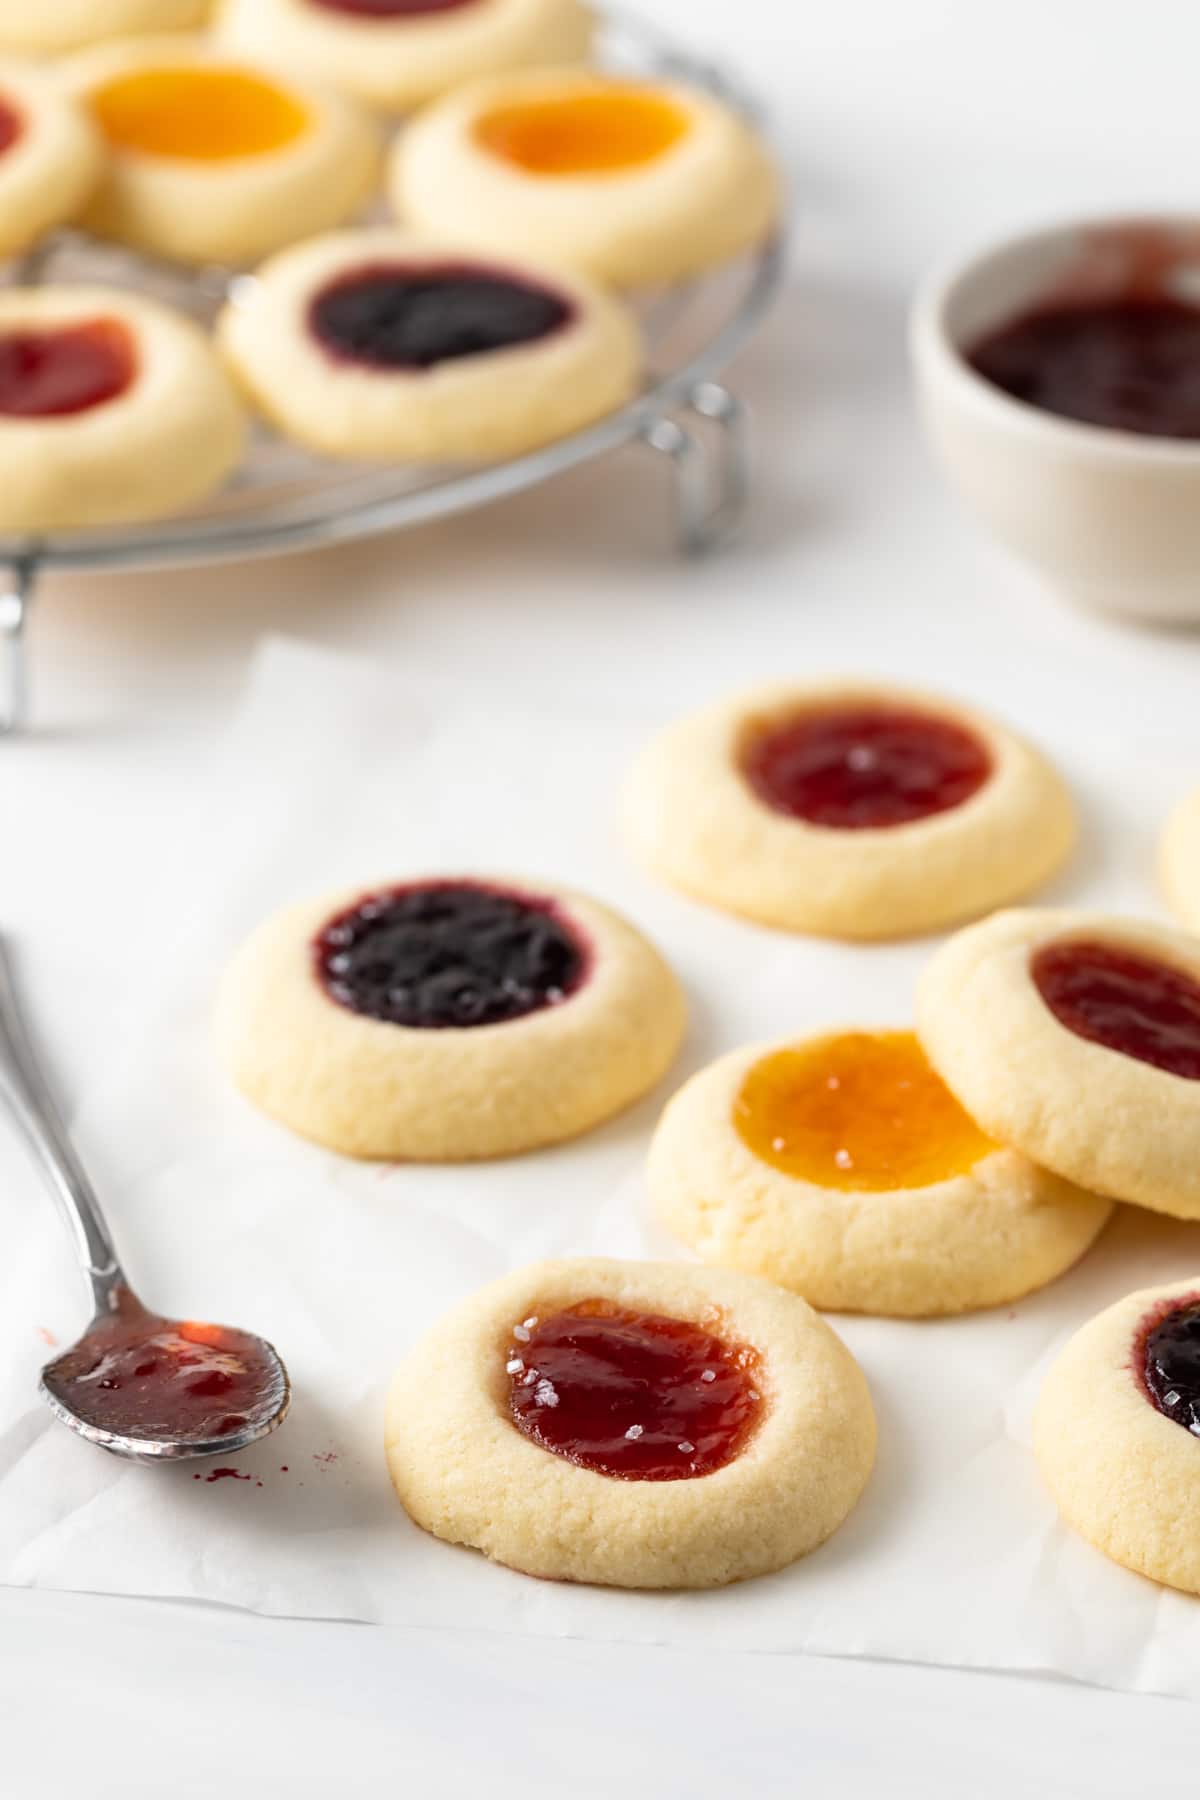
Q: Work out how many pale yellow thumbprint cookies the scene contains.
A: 14